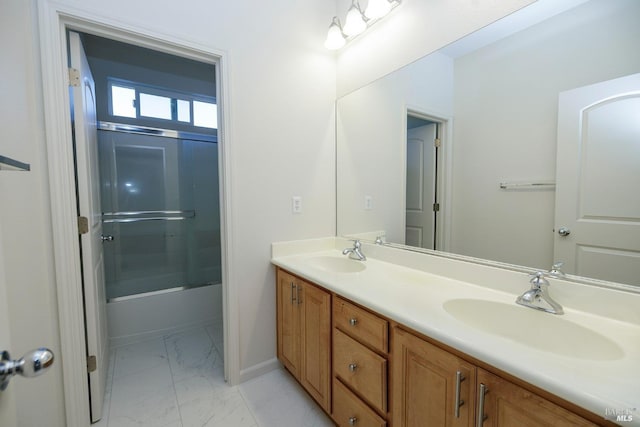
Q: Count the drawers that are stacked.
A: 3